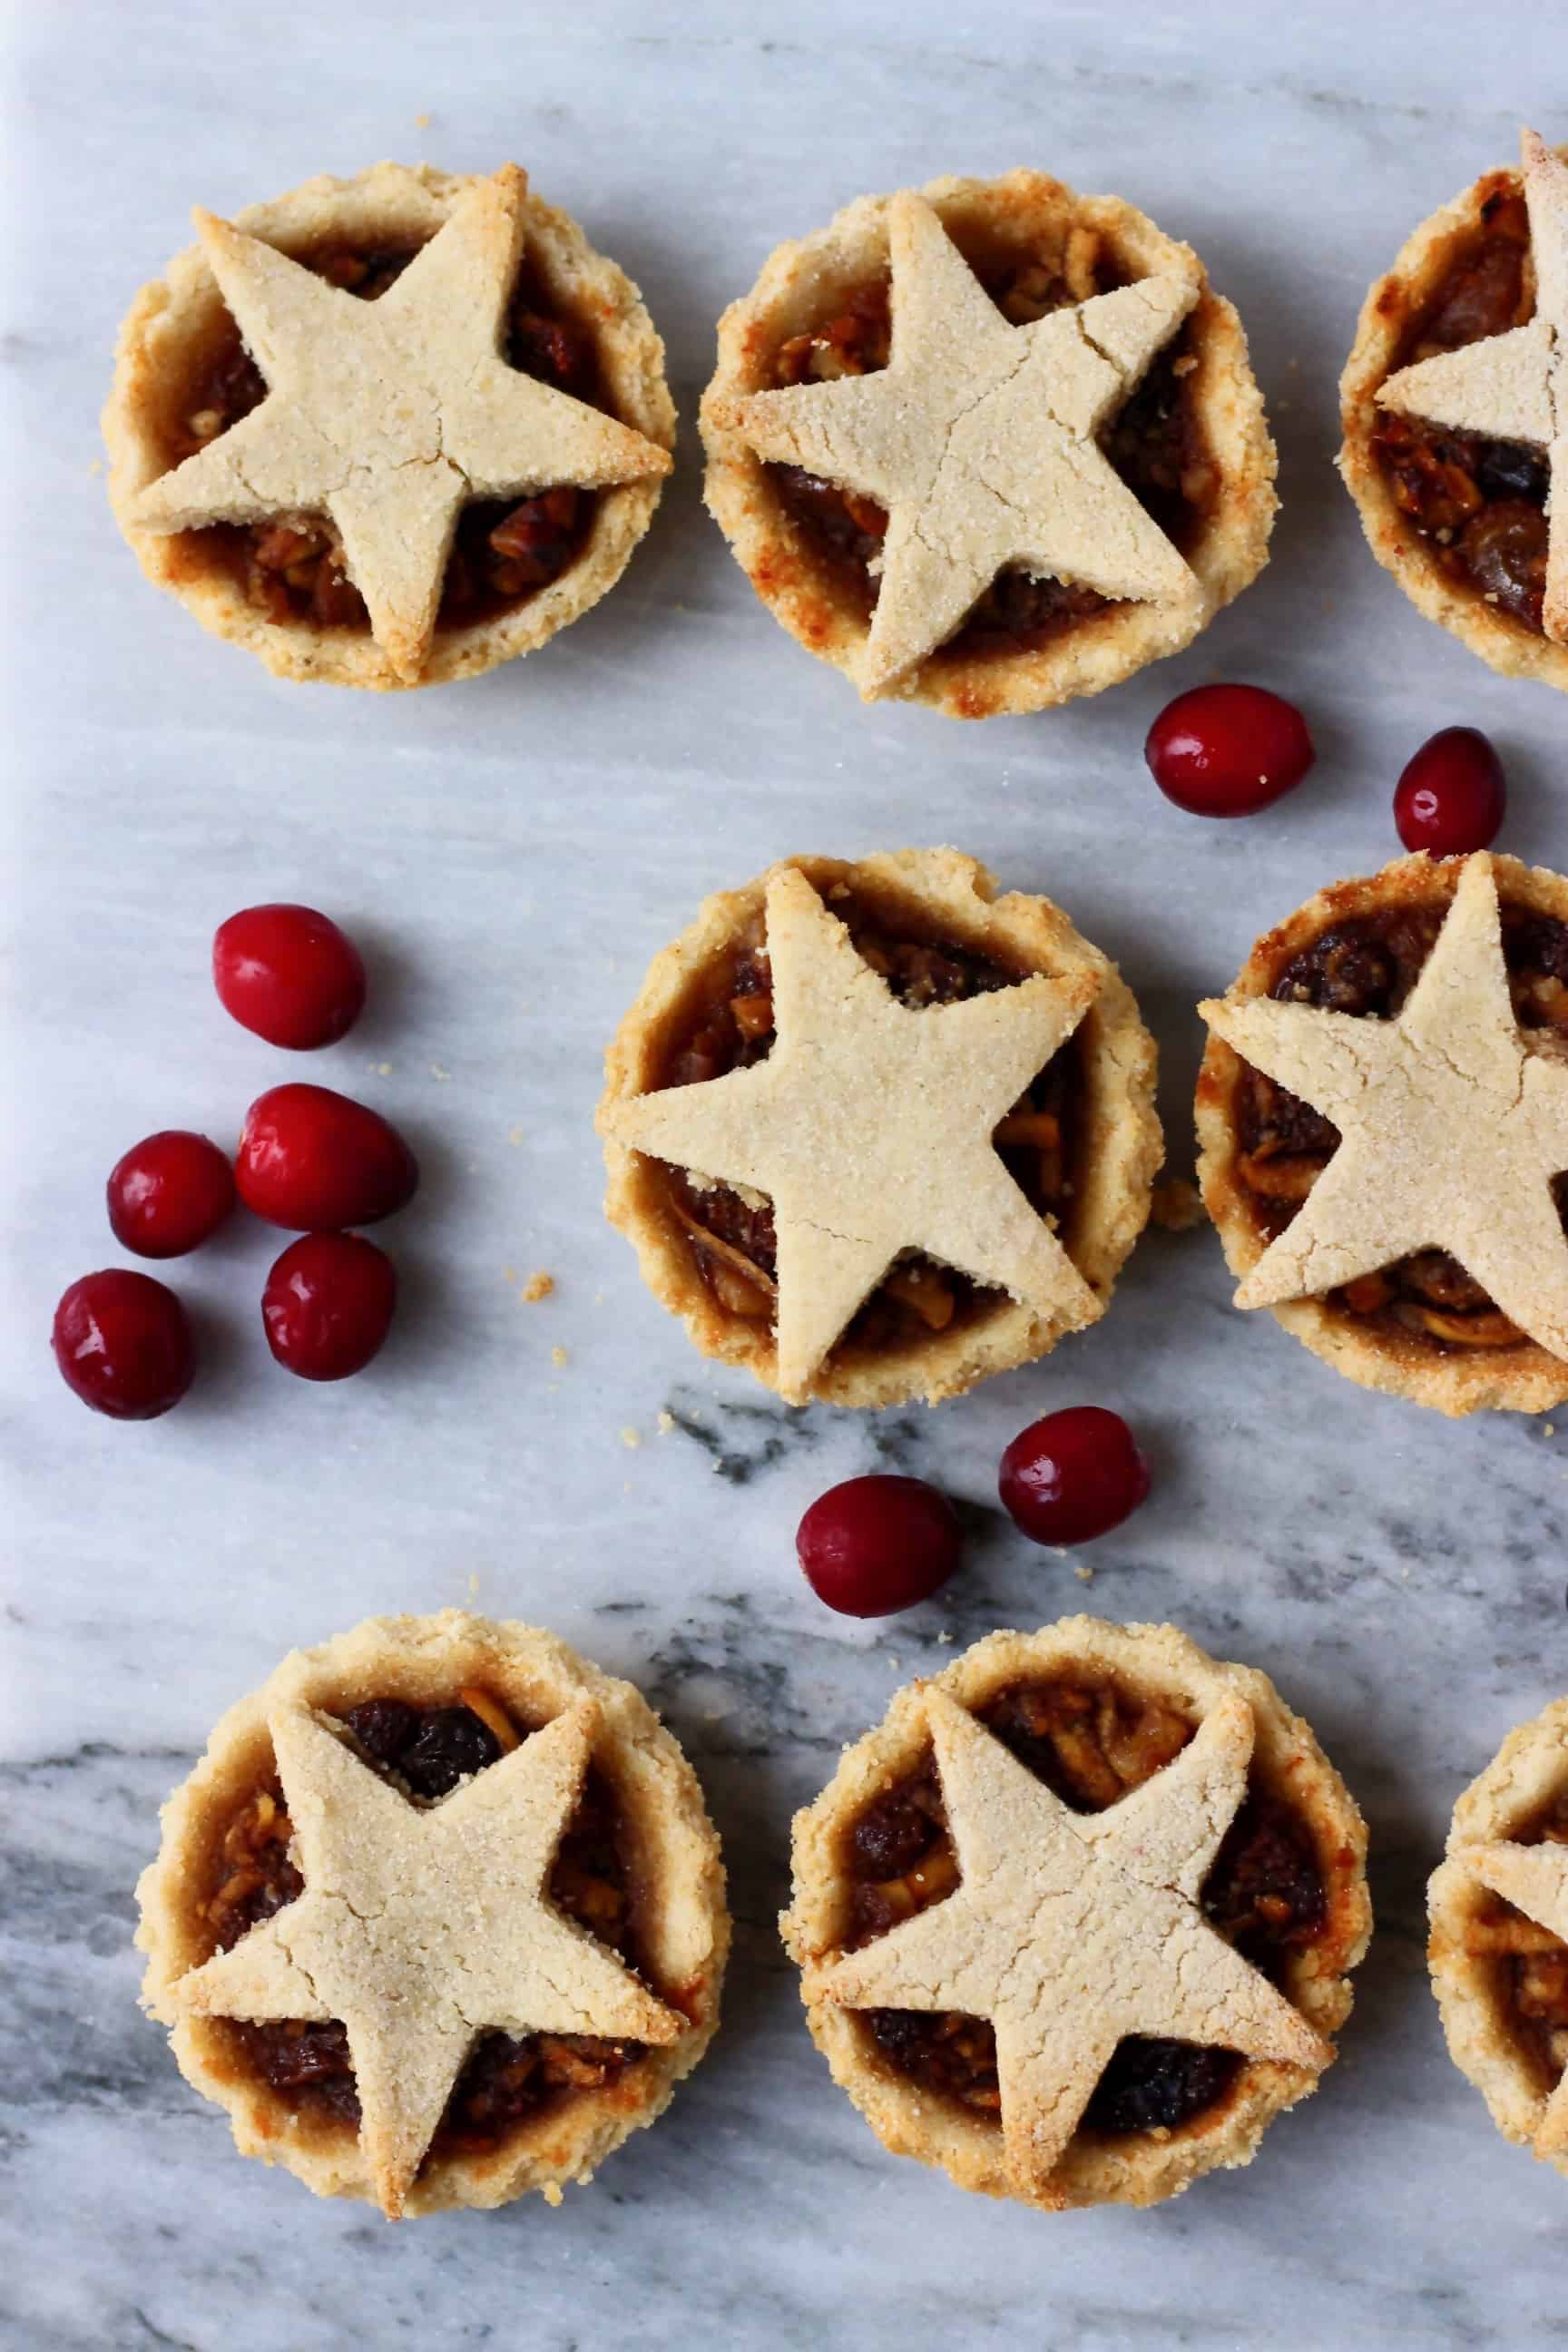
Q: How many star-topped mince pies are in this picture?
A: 8